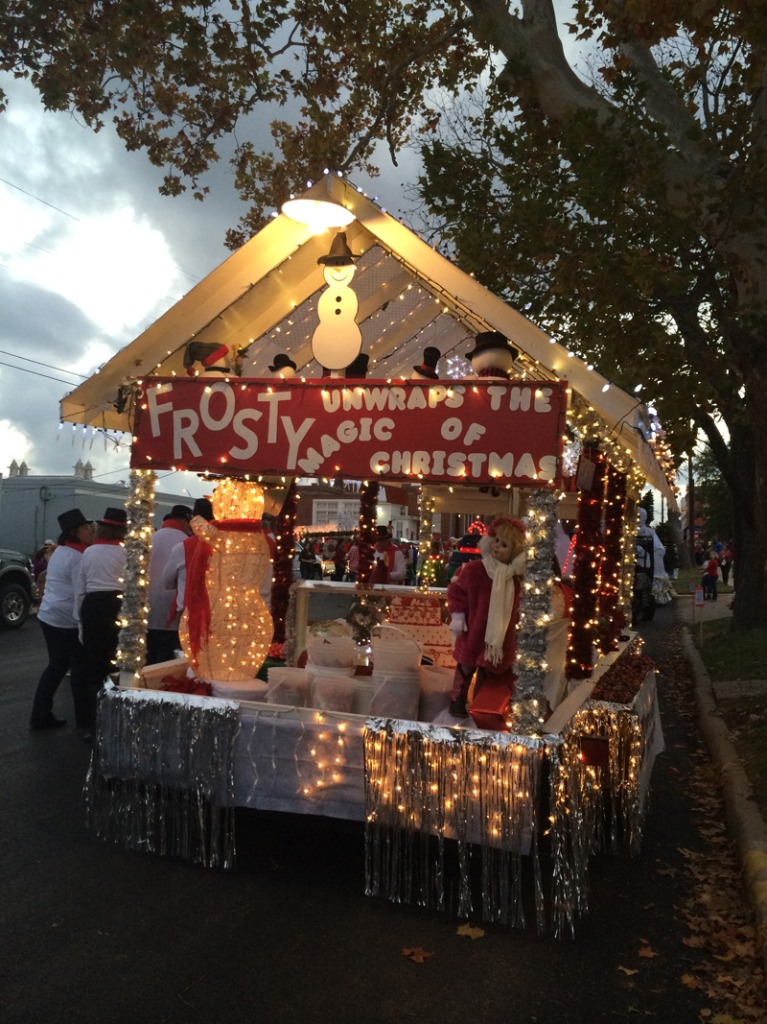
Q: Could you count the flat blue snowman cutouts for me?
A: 0